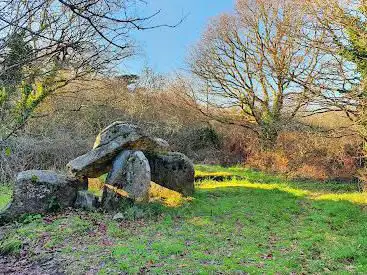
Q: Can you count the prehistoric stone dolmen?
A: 1